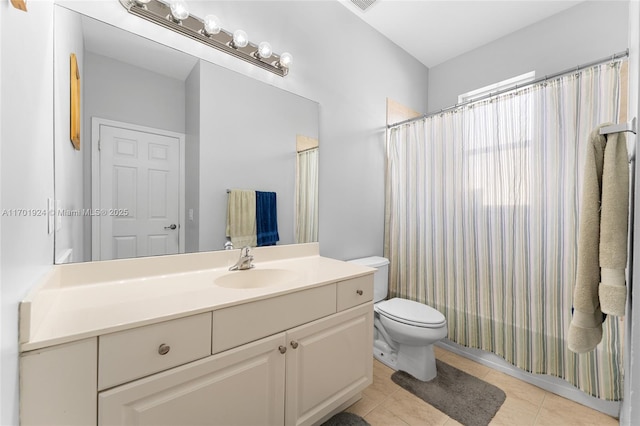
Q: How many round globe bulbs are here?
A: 6